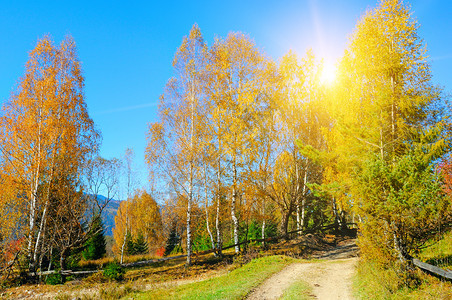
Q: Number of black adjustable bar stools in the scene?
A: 0